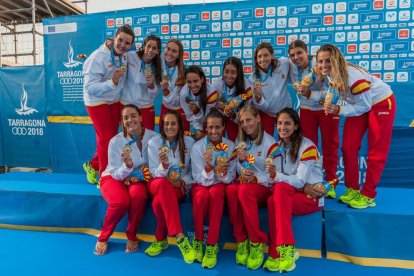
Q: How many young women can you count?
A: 13